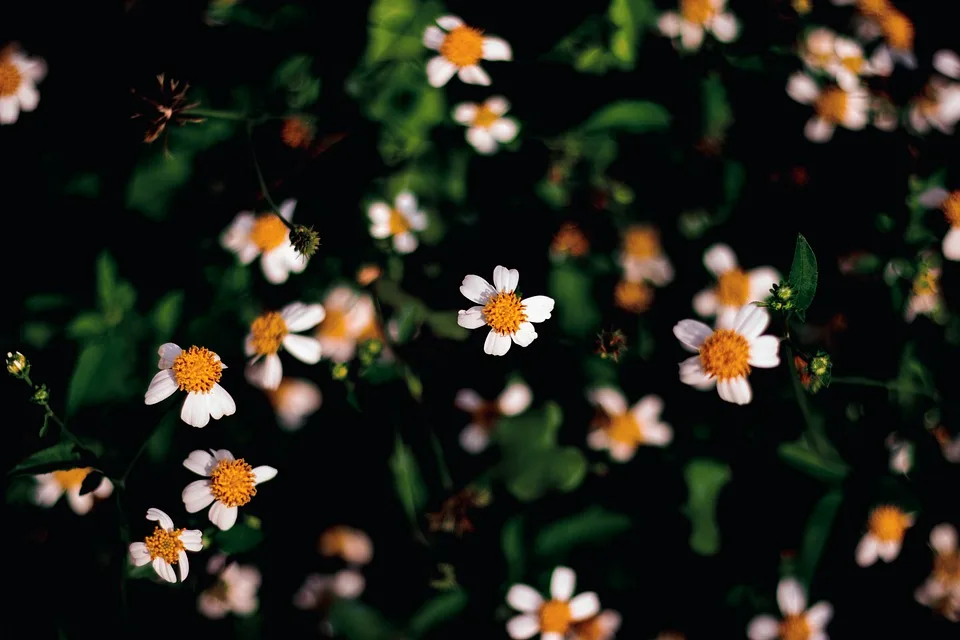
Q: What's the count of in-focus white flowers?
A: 5